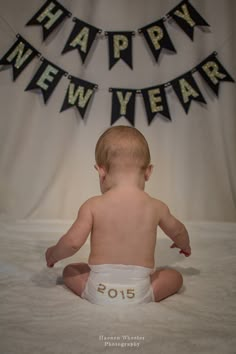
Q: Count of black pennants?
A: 12